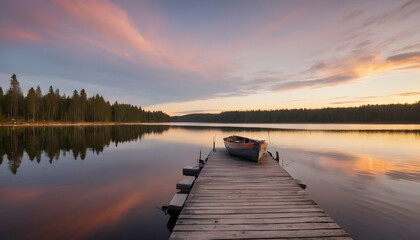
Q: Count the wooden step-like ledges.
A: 3